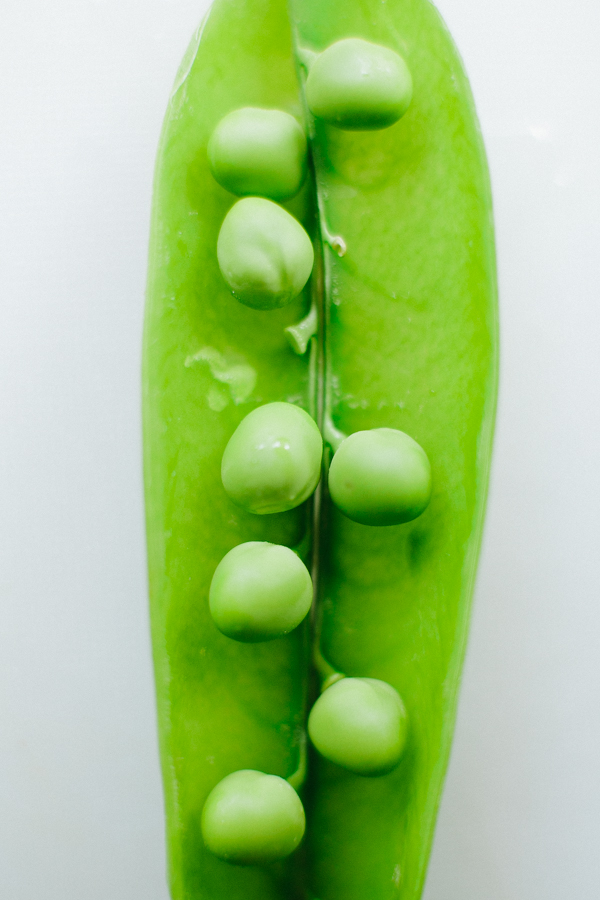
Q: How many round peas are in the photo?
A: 8